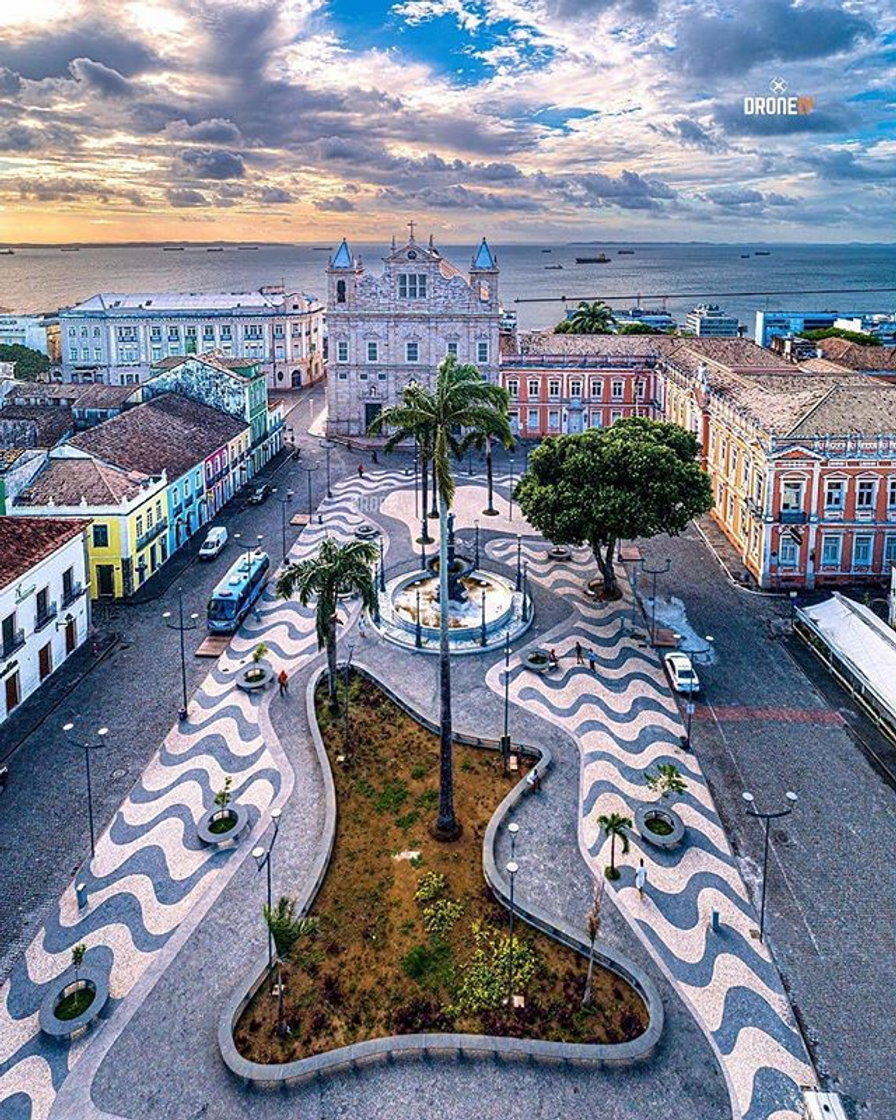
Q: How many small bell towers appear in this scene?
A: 2